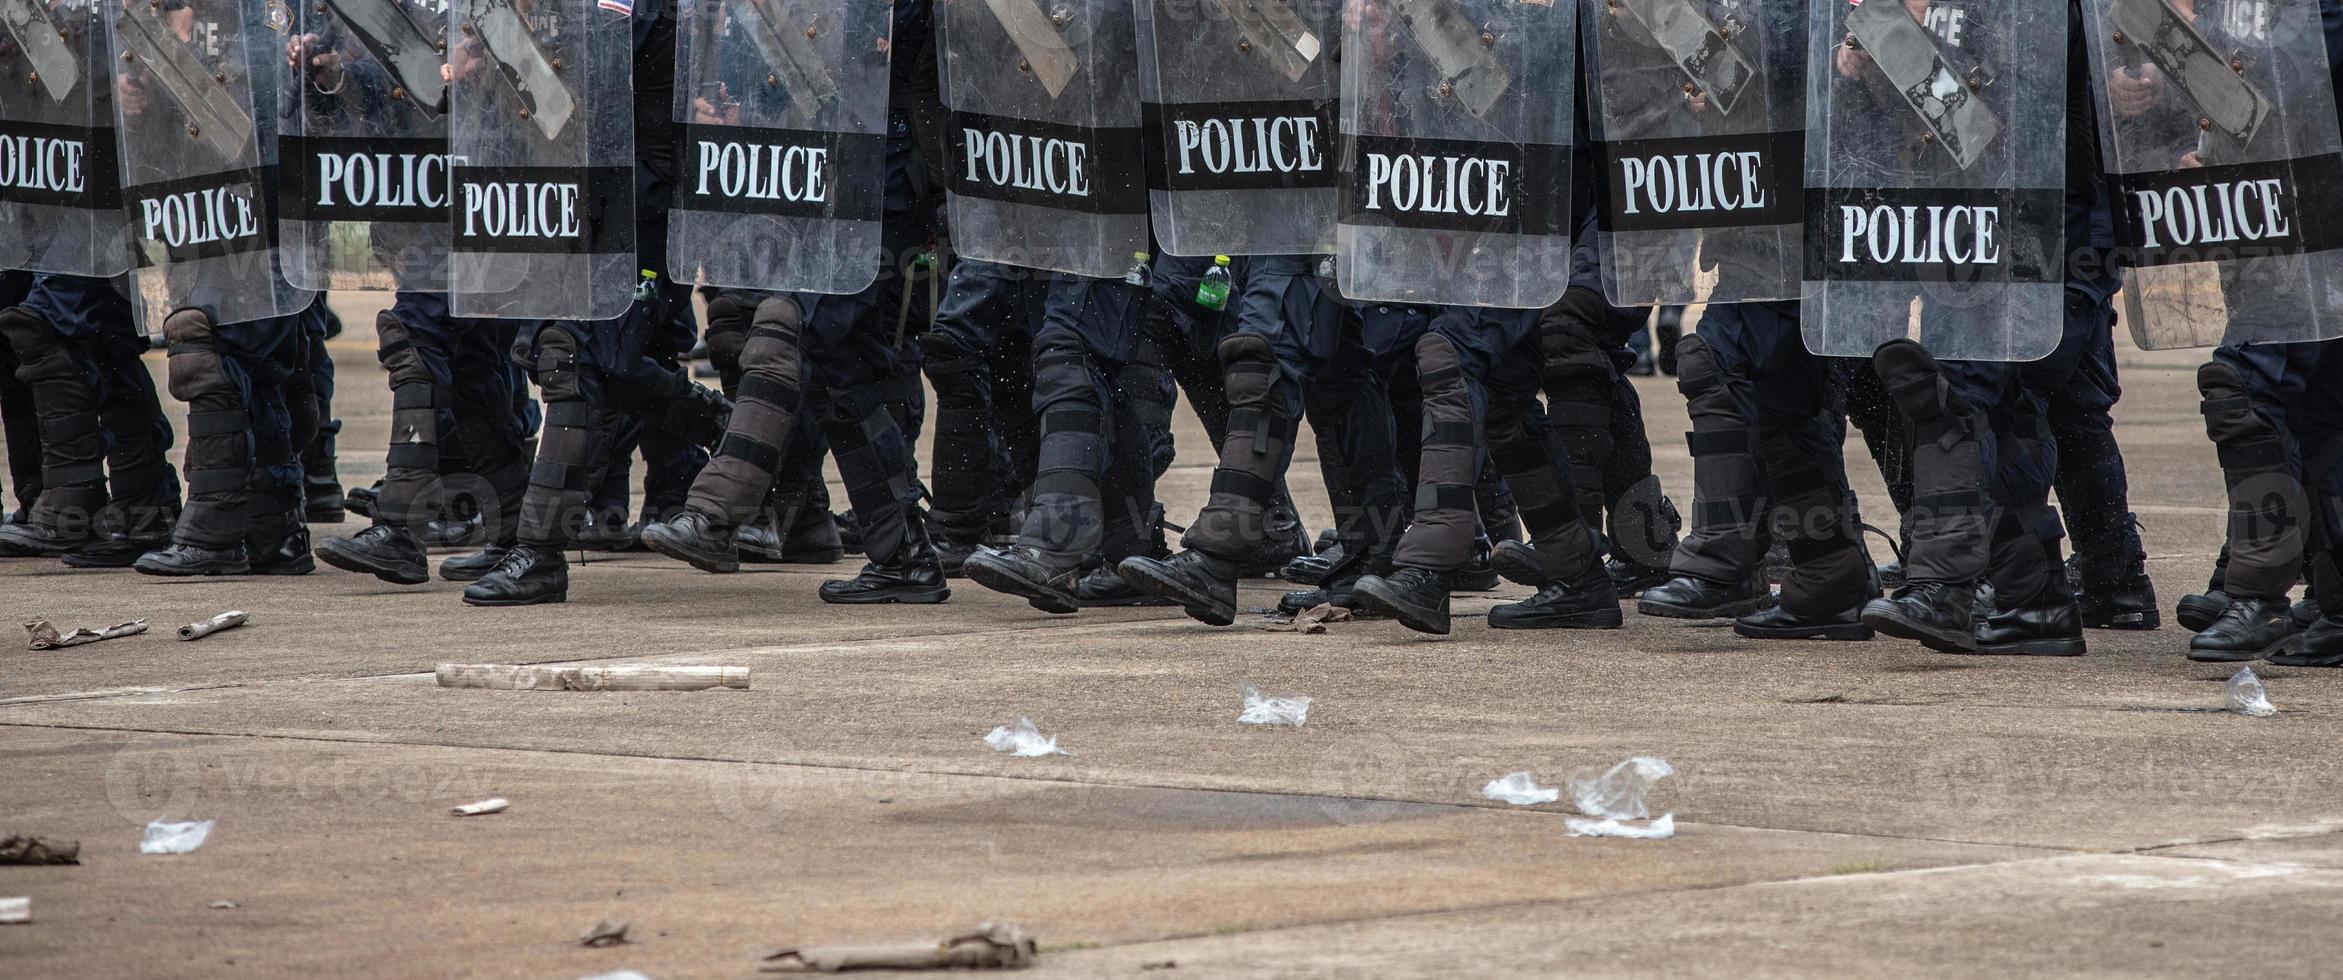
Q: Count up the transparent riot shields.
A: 11